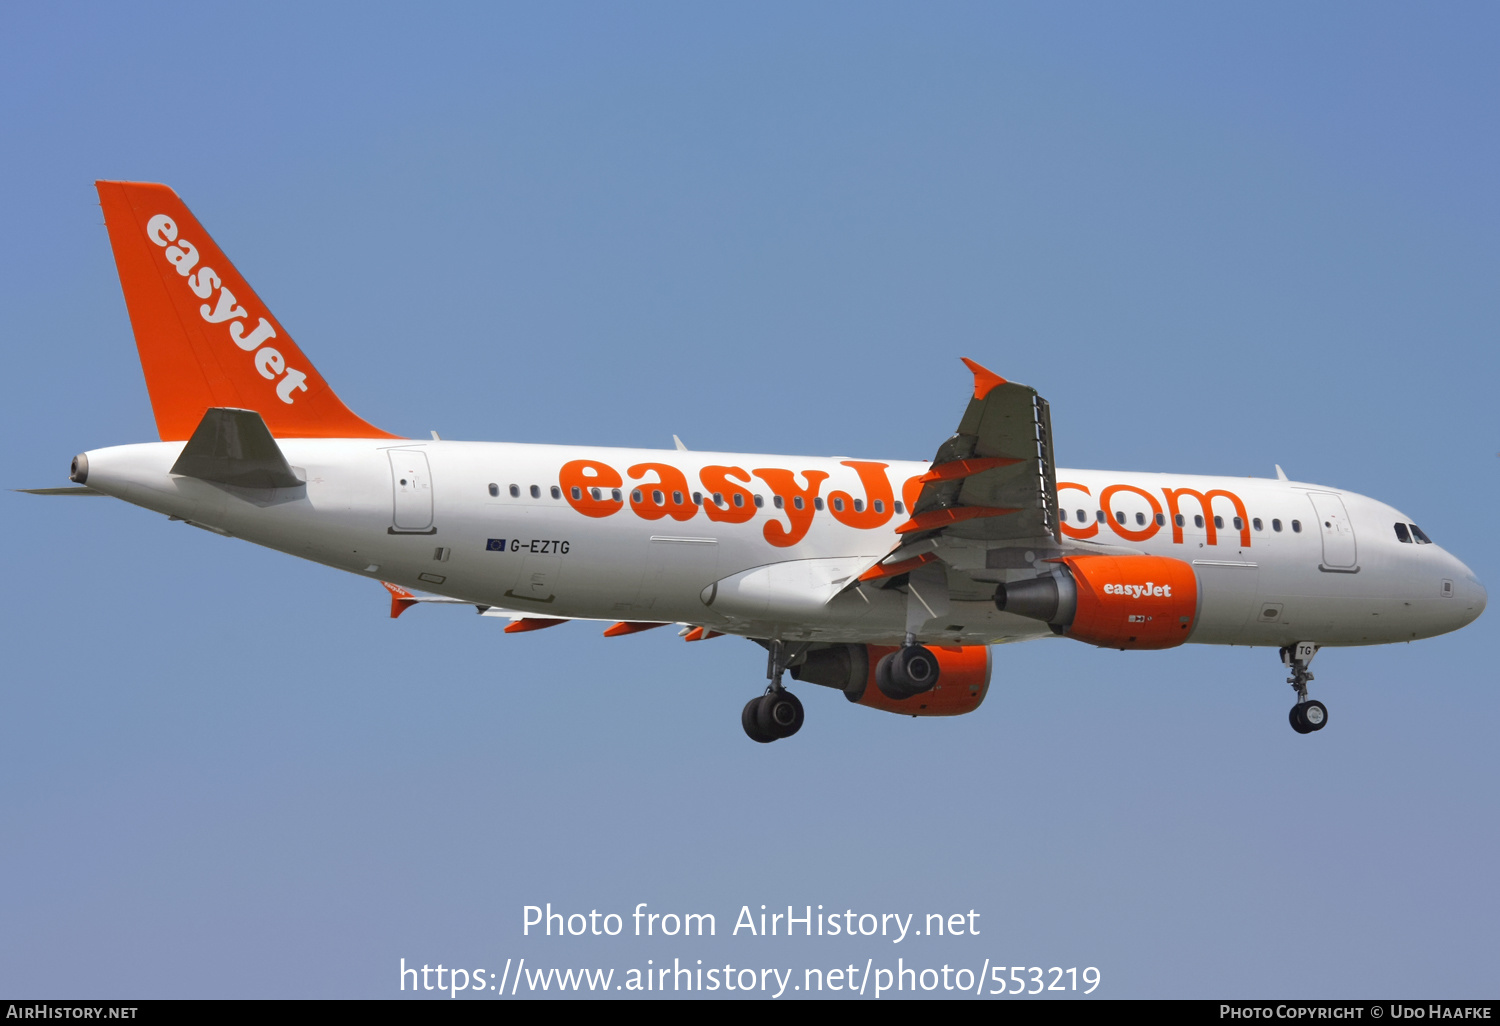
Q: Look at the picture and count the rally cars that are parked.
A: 0